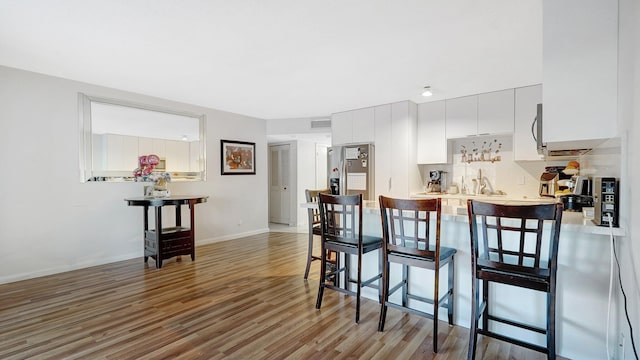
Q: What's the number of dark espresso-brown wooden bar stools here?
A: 4